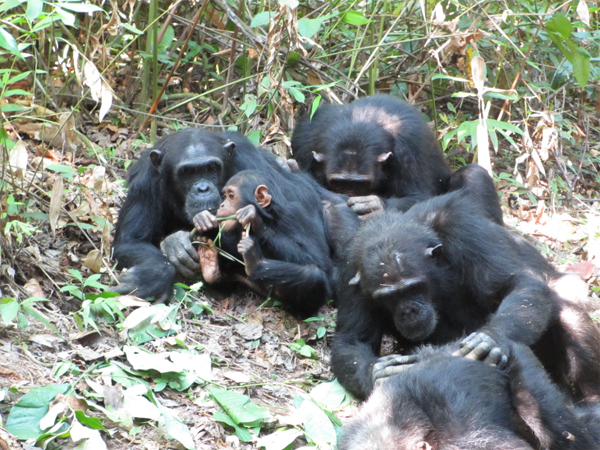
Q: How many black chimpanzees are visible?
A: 5